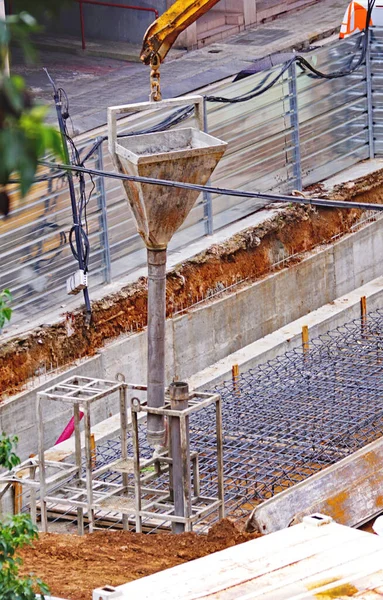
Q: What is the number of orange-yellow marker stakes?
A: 5